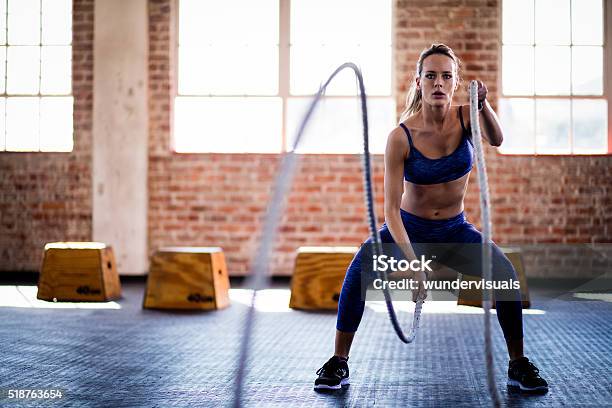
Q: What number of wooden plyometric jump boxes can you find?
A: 4